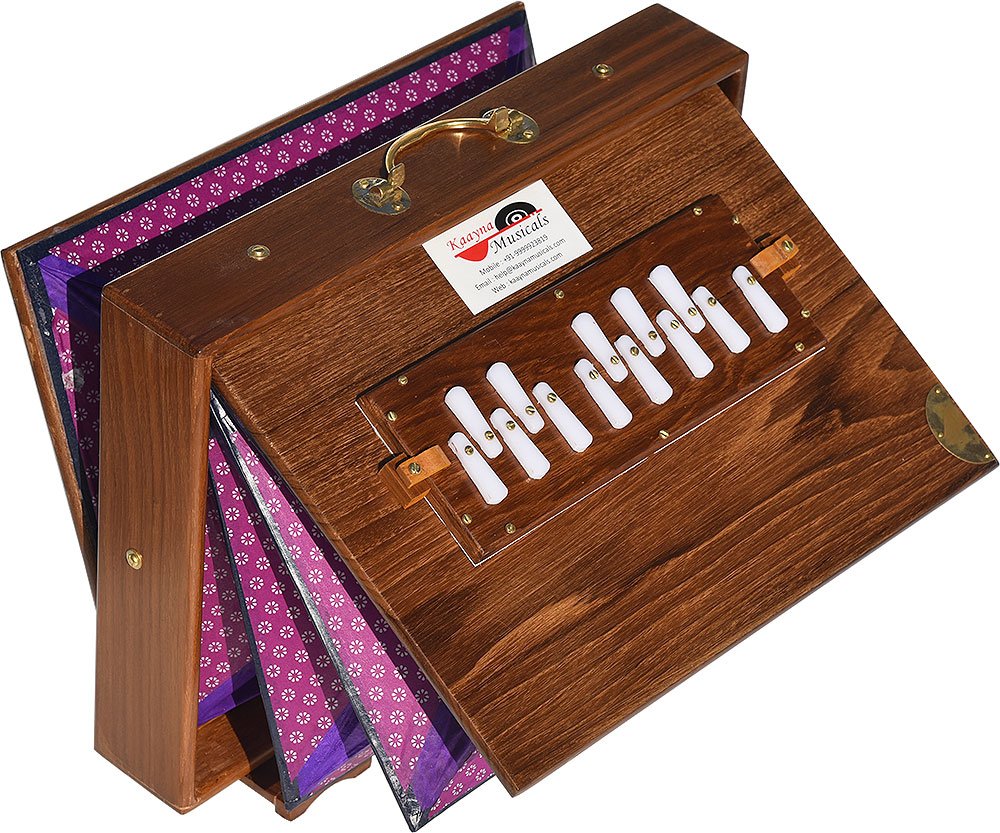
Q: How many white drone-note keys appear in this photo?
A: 13